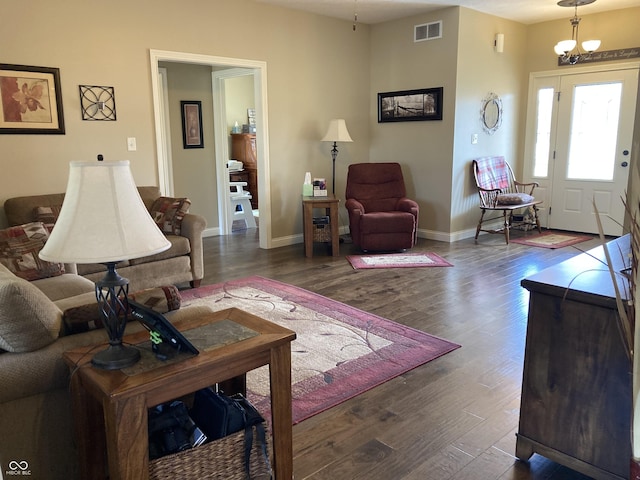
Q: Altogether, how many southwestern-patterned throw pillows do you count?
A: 4